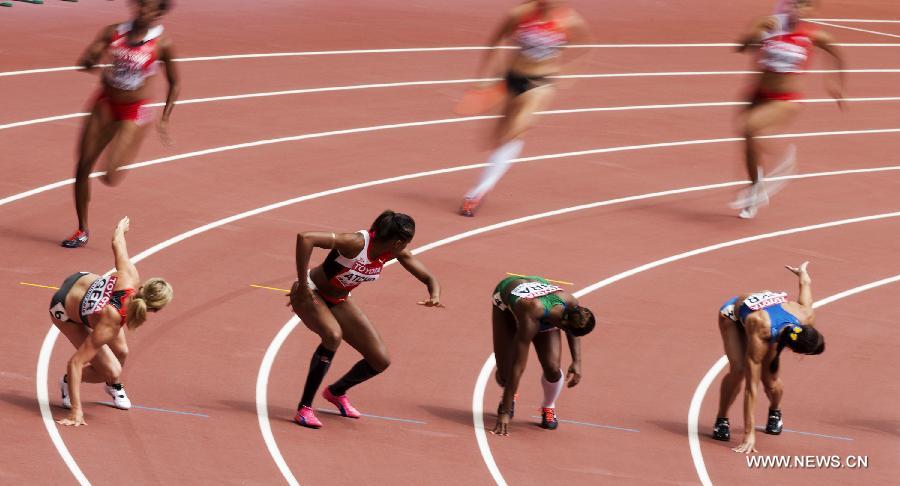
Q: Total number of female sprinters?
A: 7